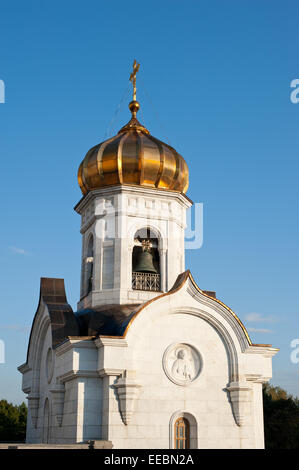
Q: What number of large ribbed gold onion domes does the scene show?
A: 1